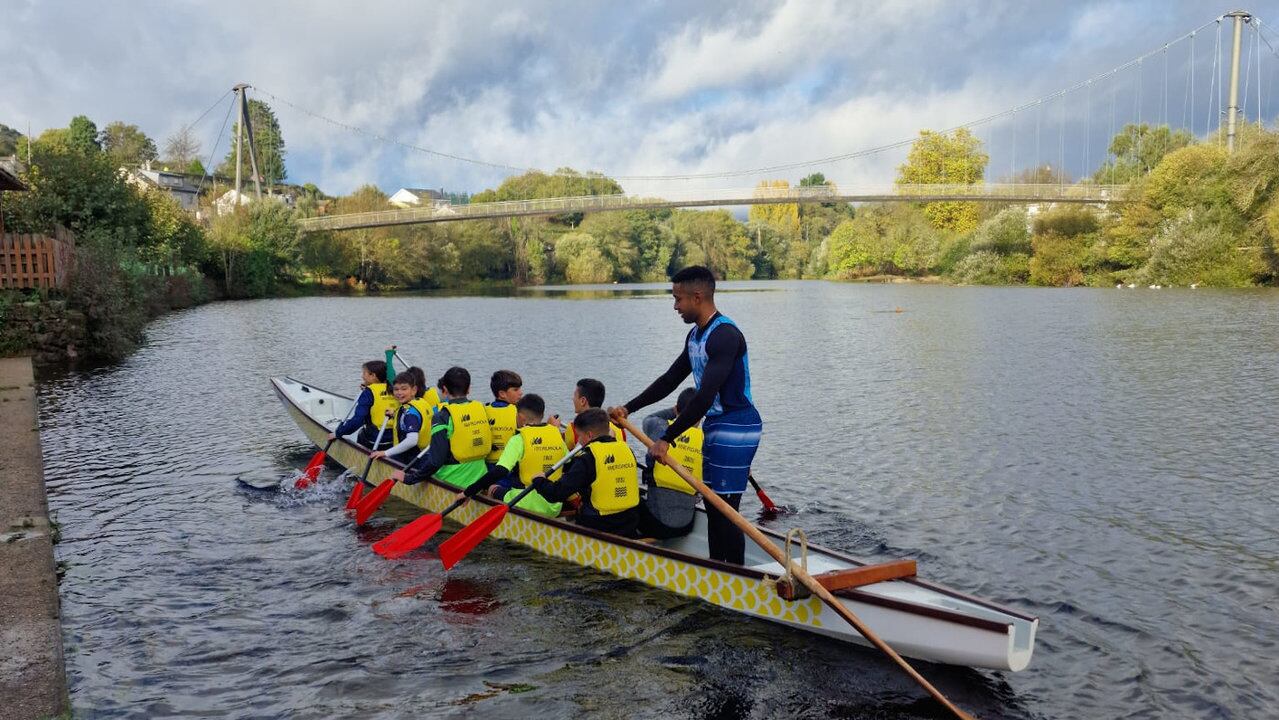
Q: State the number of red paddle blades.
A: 6